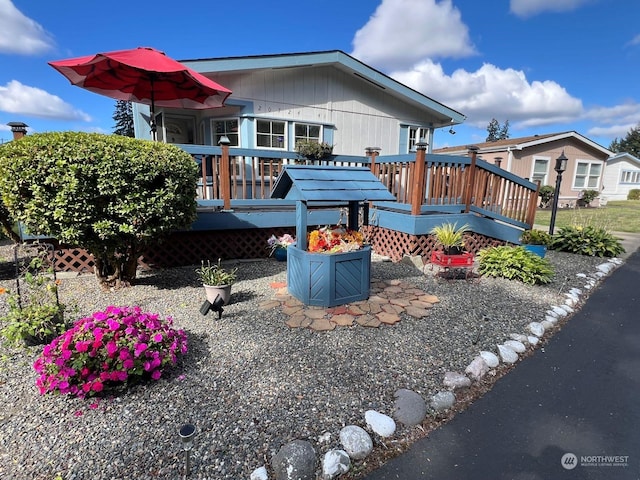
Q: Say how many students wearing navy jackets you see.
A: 0